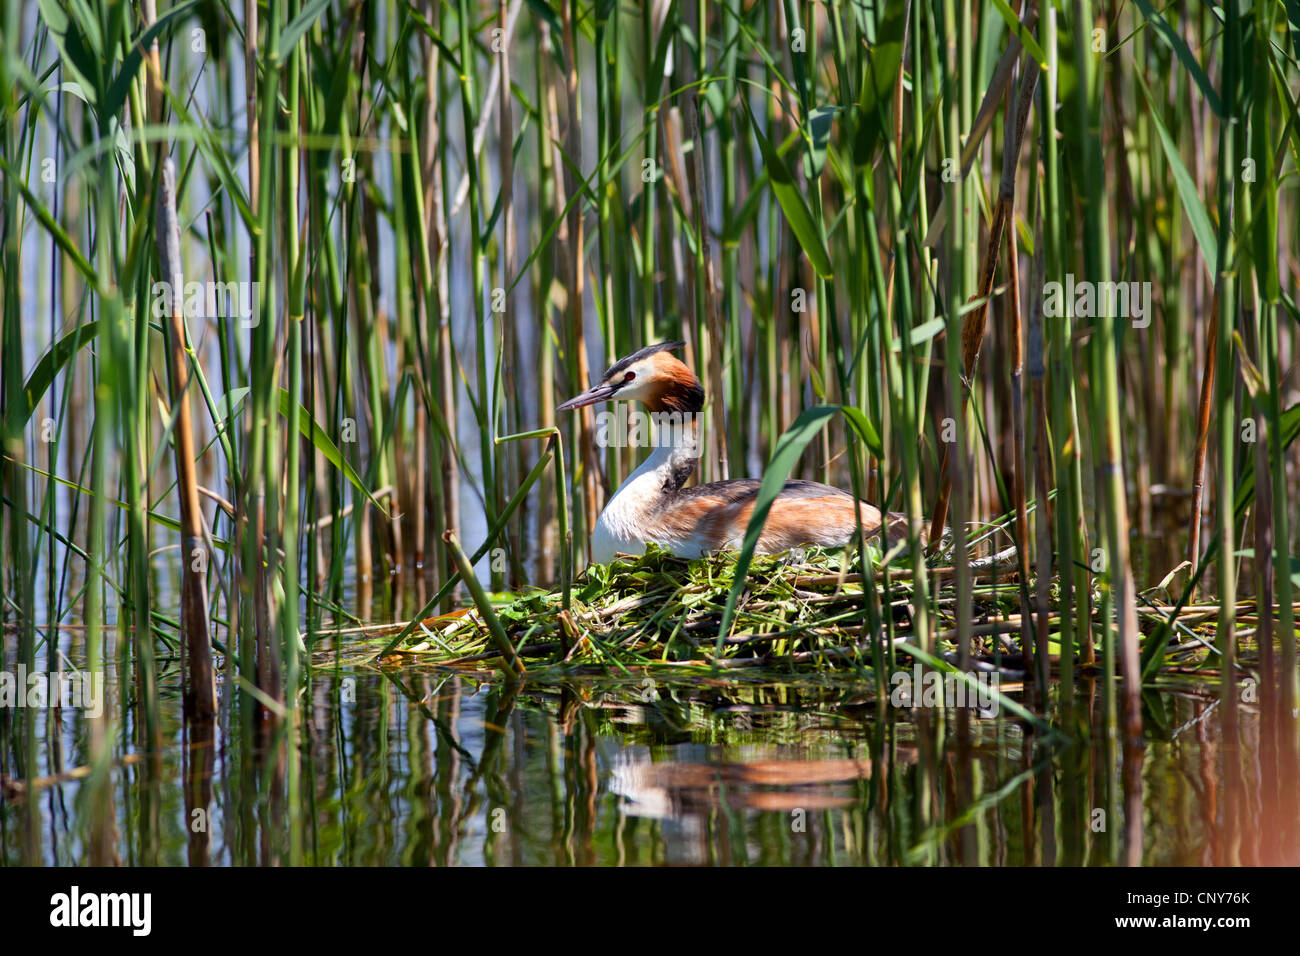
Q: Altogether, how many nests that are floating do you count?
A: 1